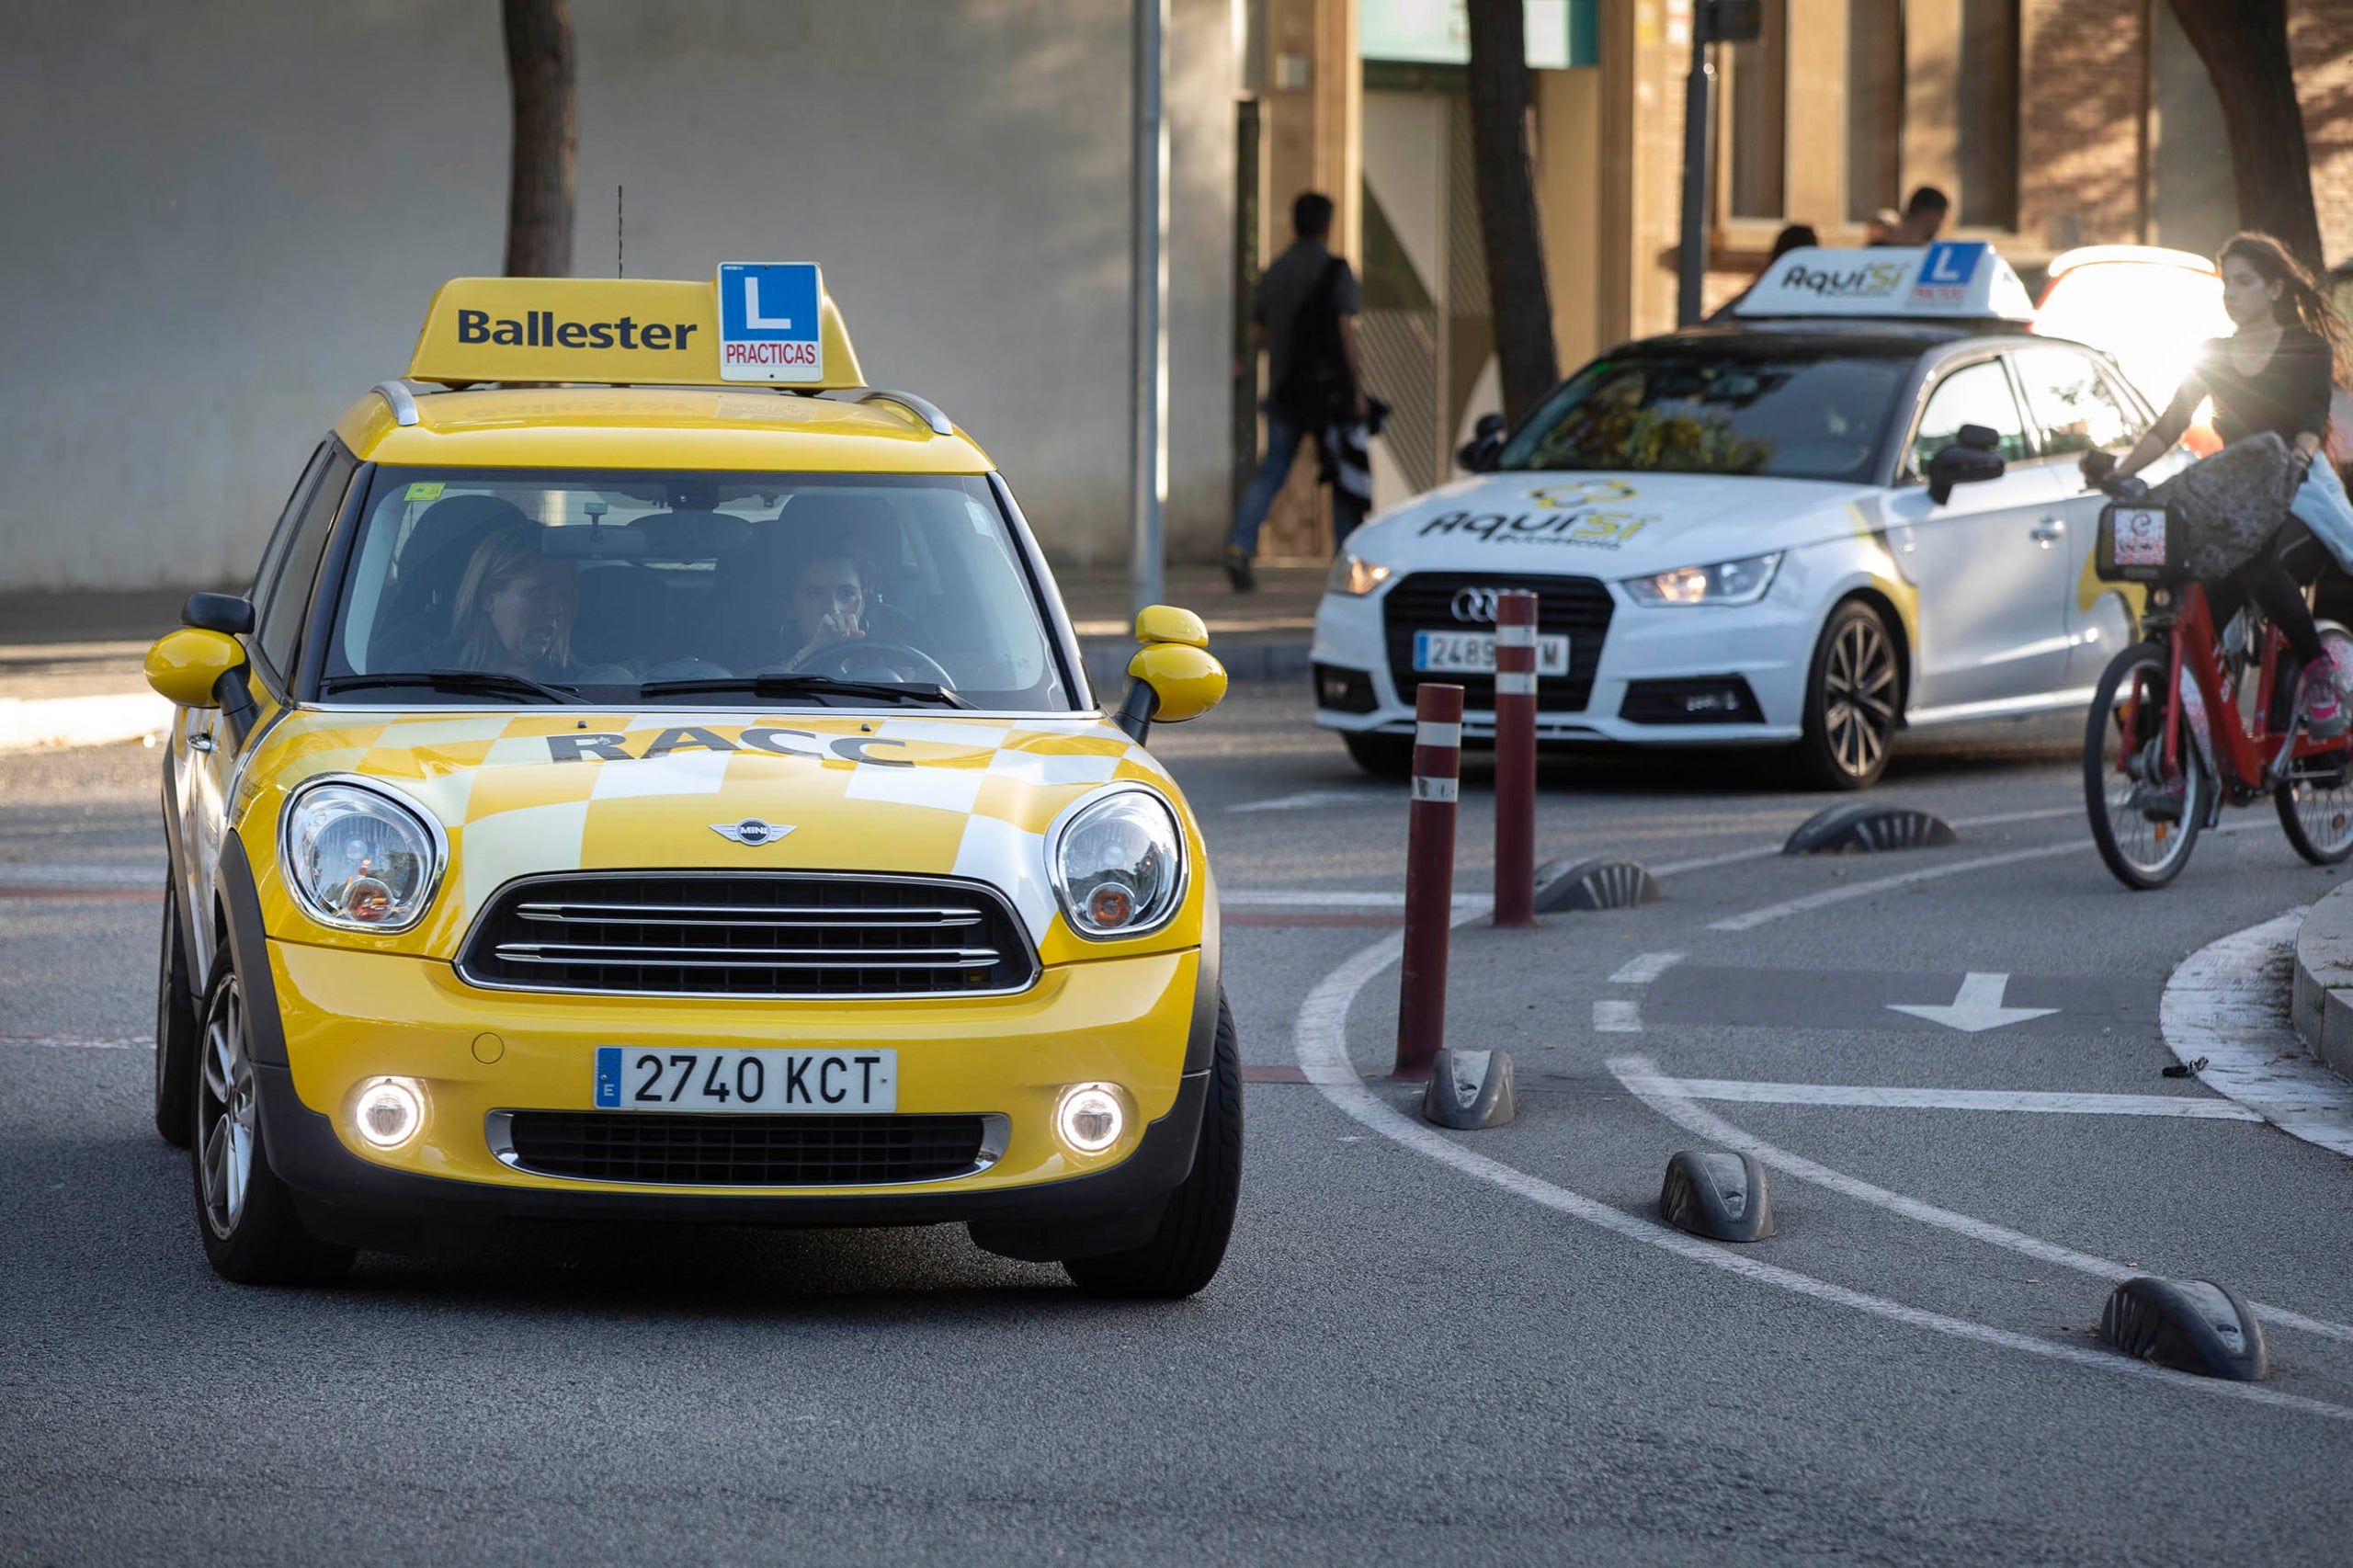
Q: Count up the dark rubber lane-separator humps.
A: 5